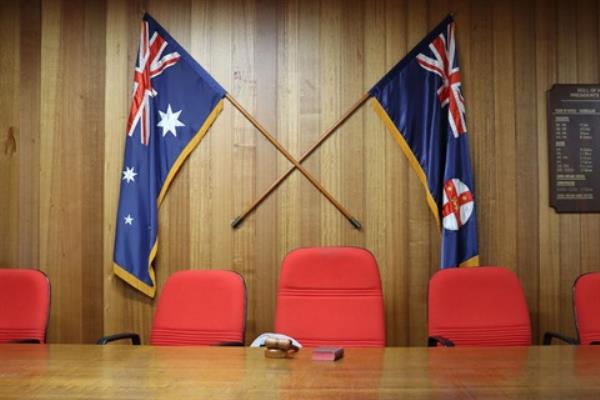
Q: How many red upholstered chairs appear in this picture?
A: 5